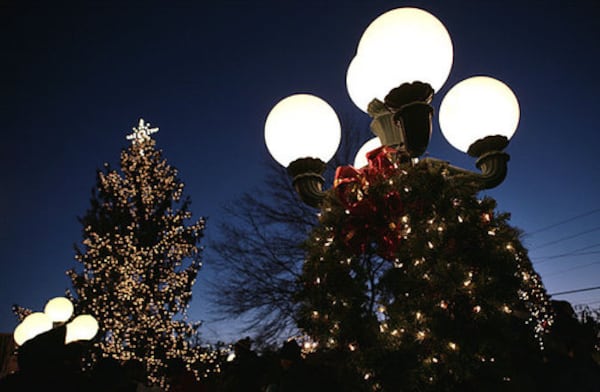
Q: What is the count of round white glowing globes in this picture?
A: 9